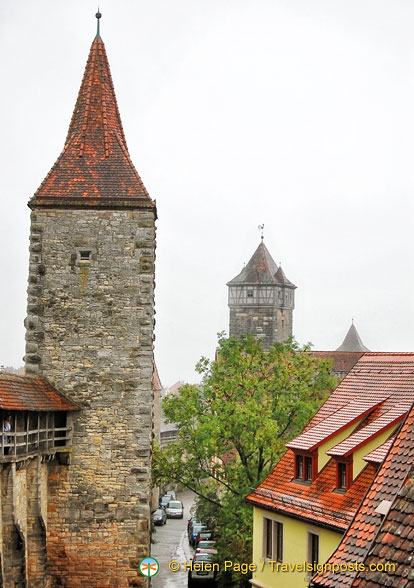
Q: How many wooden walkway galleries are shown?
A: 1